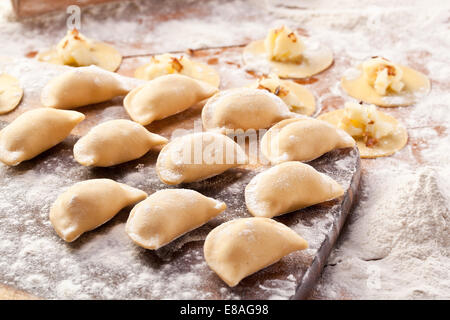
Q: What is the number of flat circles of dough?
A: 7